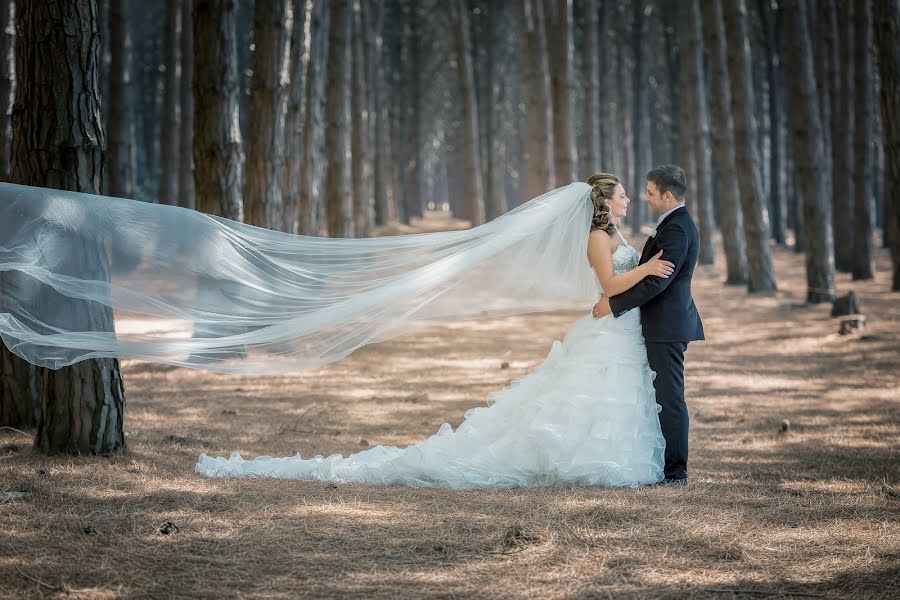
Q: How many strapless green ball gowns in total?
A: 0